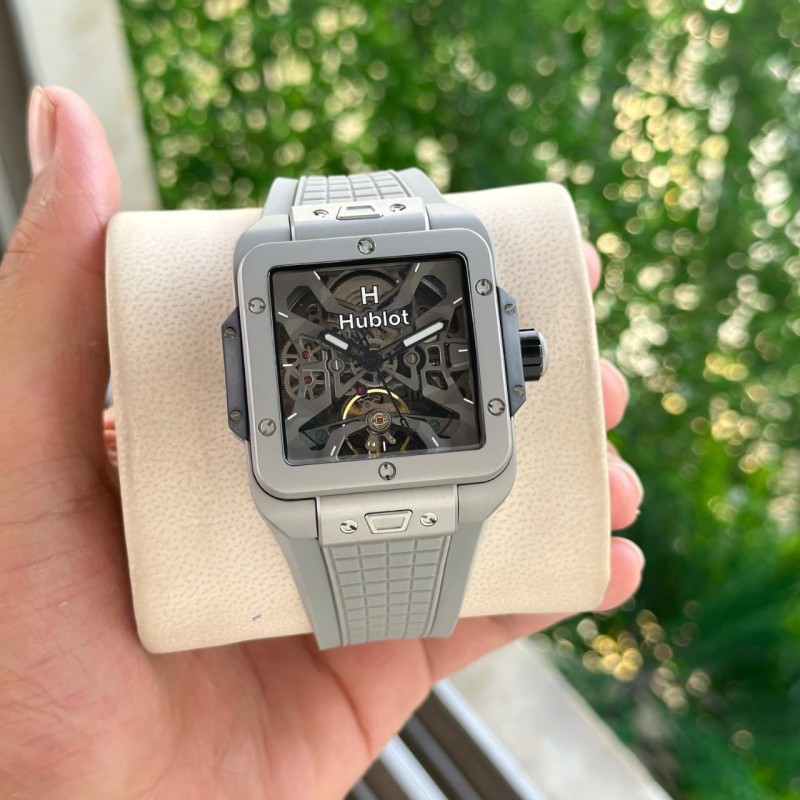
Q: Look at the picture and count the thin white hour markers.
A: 11